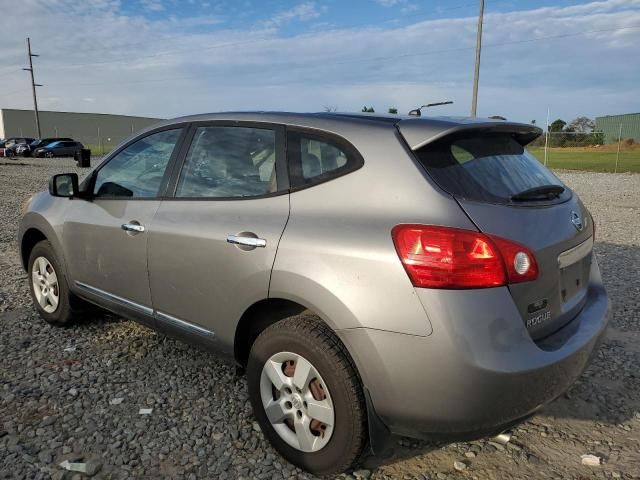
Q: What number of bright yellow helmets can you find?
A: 0